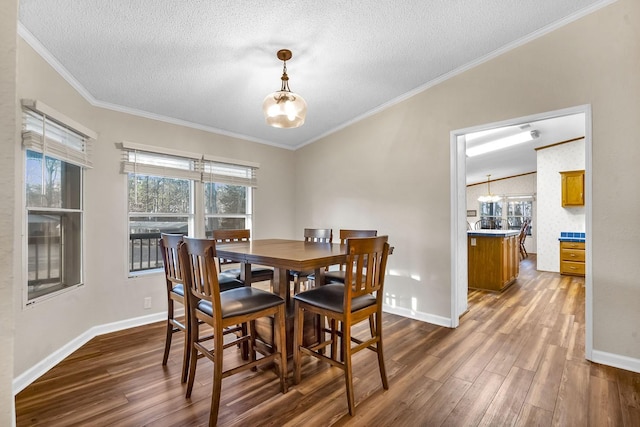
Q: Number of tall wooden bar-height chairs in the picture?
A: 6